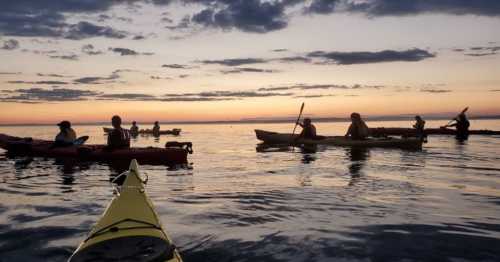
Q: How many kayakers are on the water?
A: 8